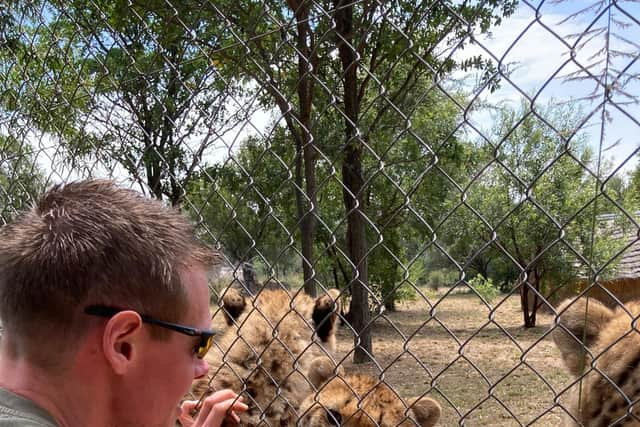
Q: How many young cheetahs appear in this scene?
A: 3